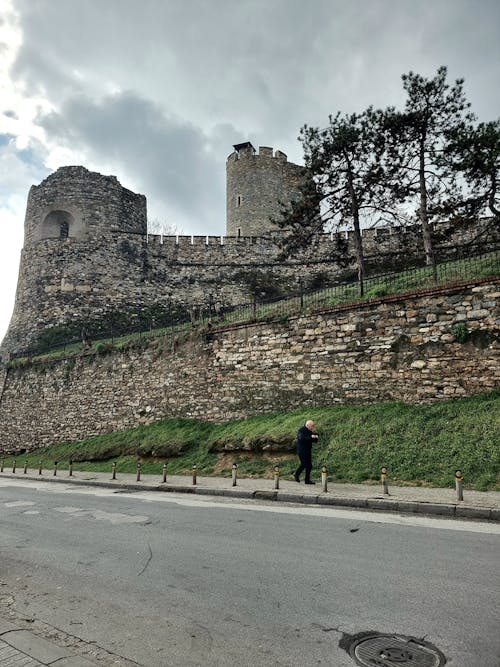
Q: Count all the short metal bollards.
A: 15